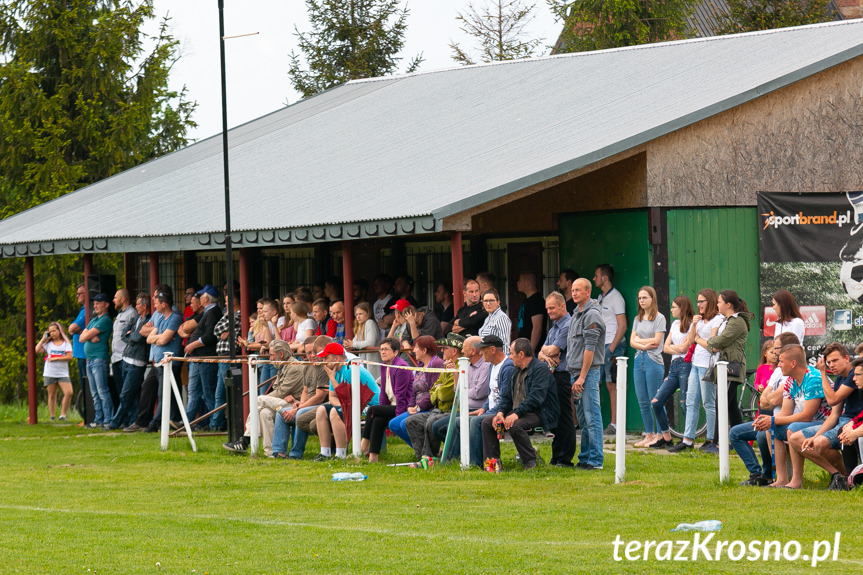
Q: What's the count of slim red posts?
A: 6